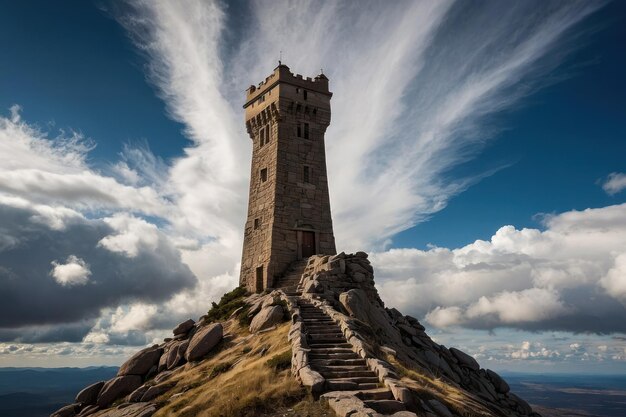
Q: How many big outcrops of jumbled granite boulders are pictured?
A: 1